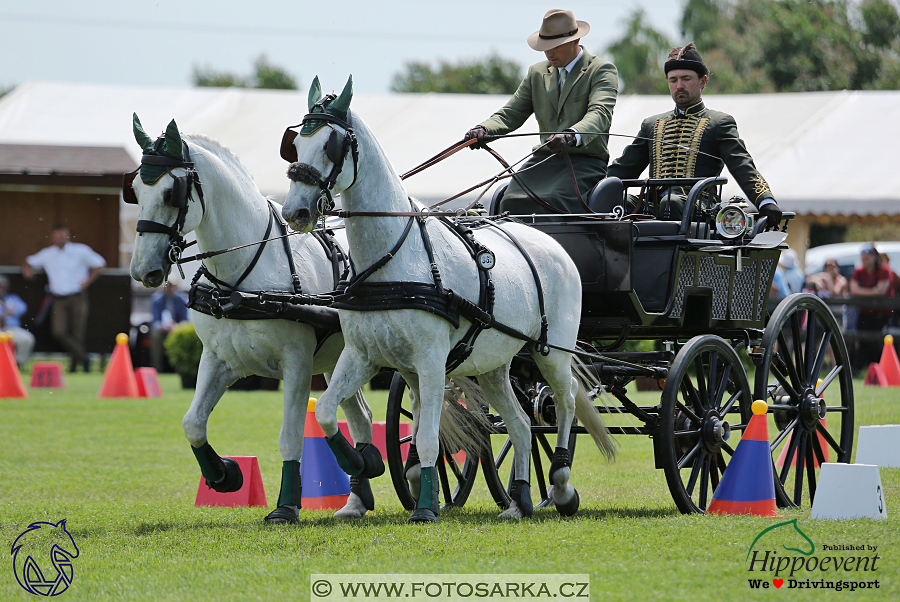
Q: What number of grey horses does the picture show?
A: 2